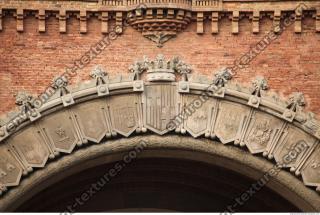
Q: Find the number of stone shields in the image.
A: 11